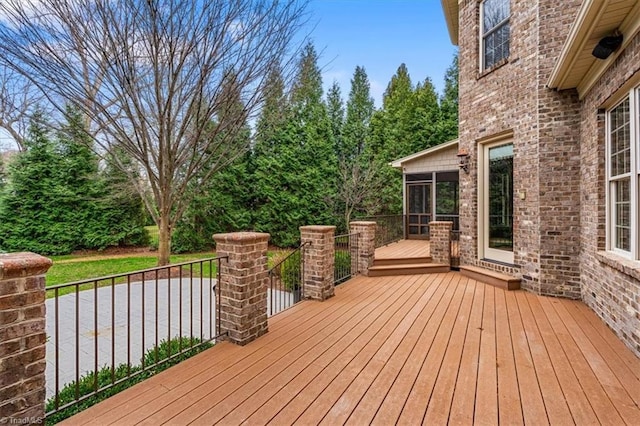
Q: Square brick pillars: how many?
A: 5